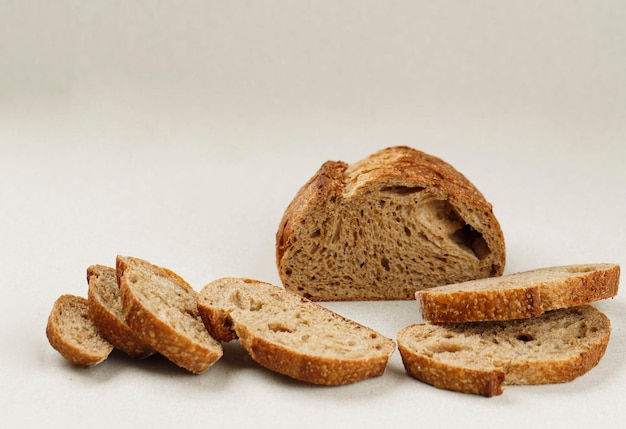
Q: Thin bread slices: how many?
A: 6